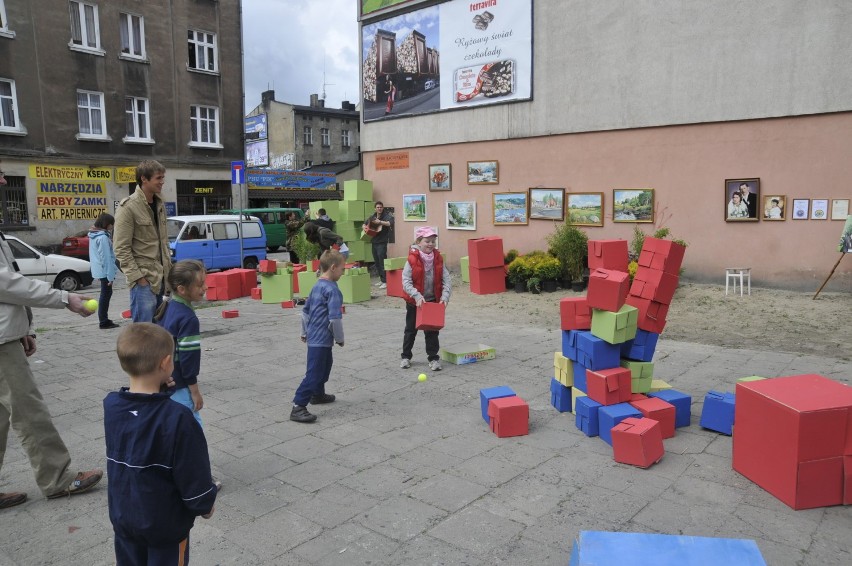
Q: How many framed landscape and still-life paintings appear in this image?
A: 8